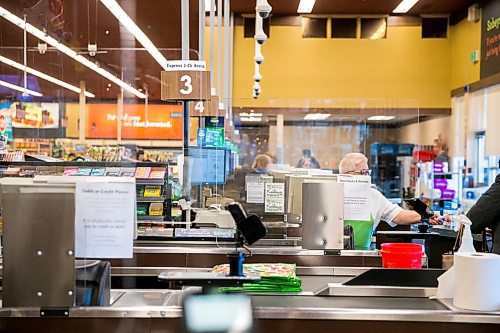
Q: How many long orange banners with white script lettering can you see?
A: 1